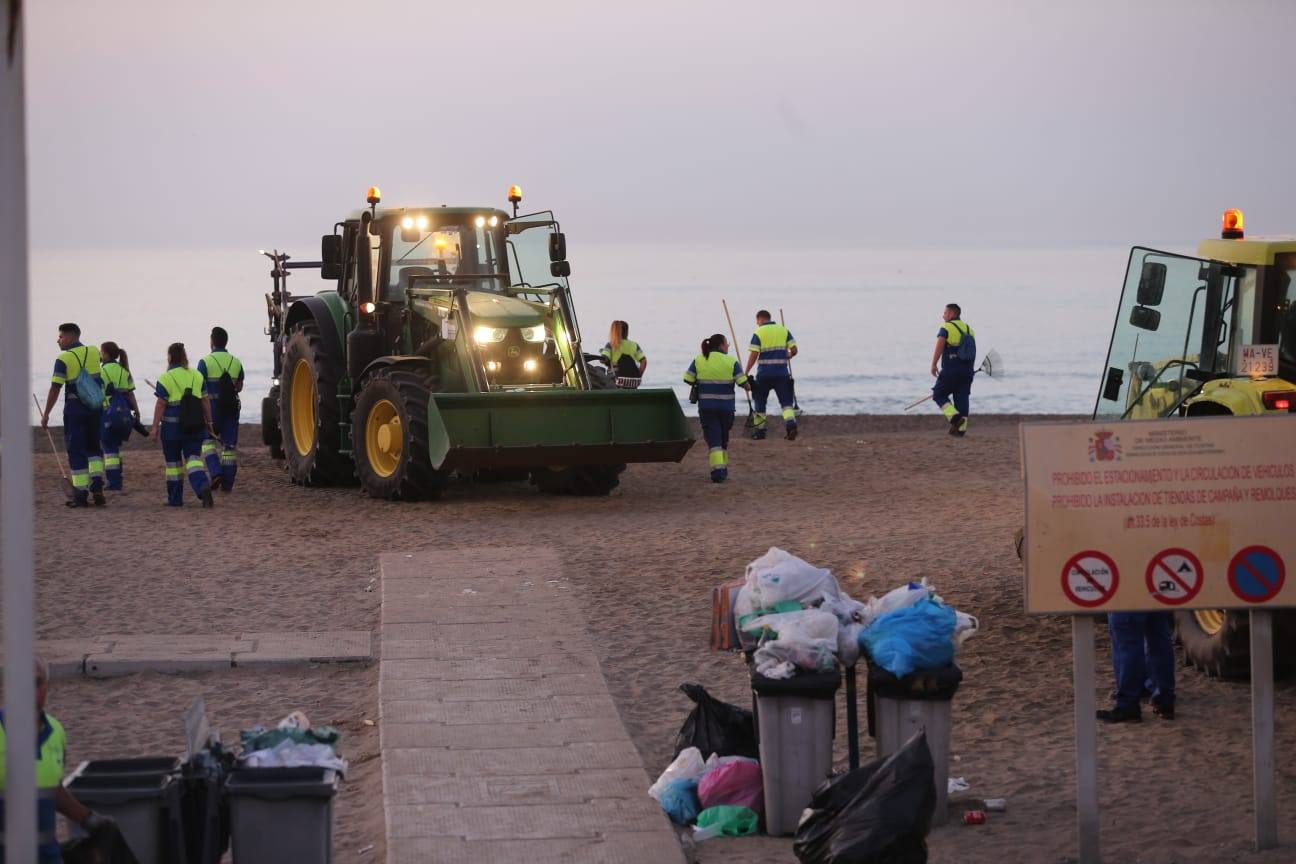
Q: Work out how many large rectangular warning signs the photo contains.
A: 1